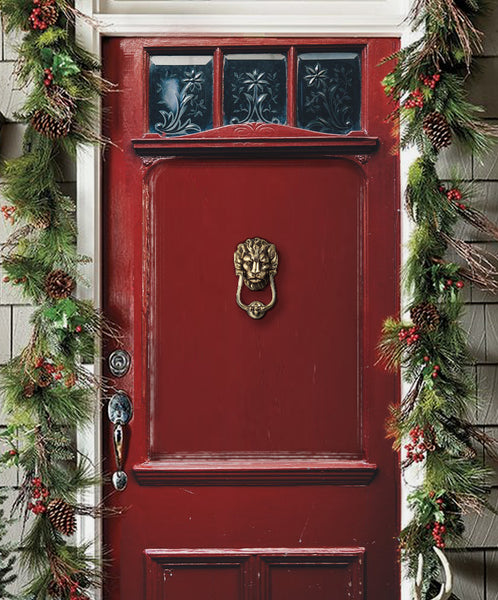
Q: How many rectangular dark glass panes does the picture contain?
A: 3